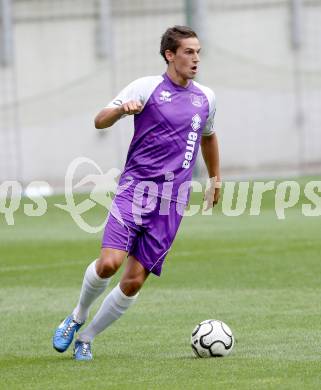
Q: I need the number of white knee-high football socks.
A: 2